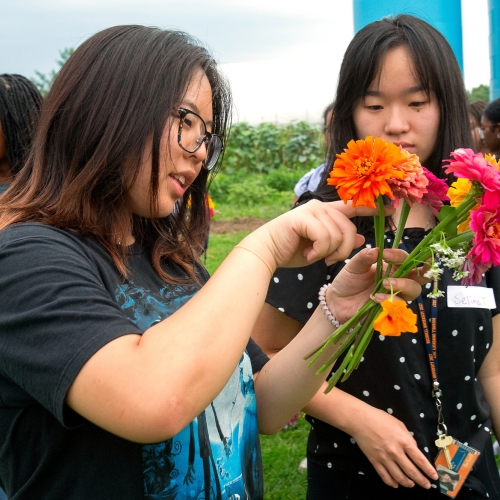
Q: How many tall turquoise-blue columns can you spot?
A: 2